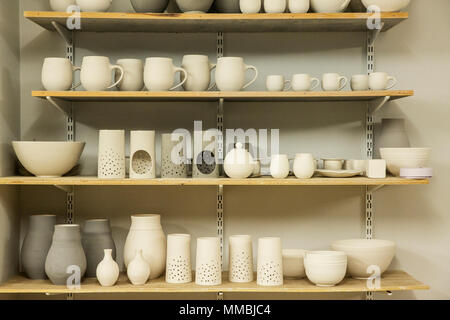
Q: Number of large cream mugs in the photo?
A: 6